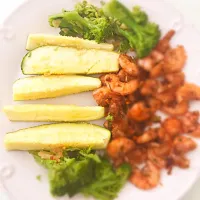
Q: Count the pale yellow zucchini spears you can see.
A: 5